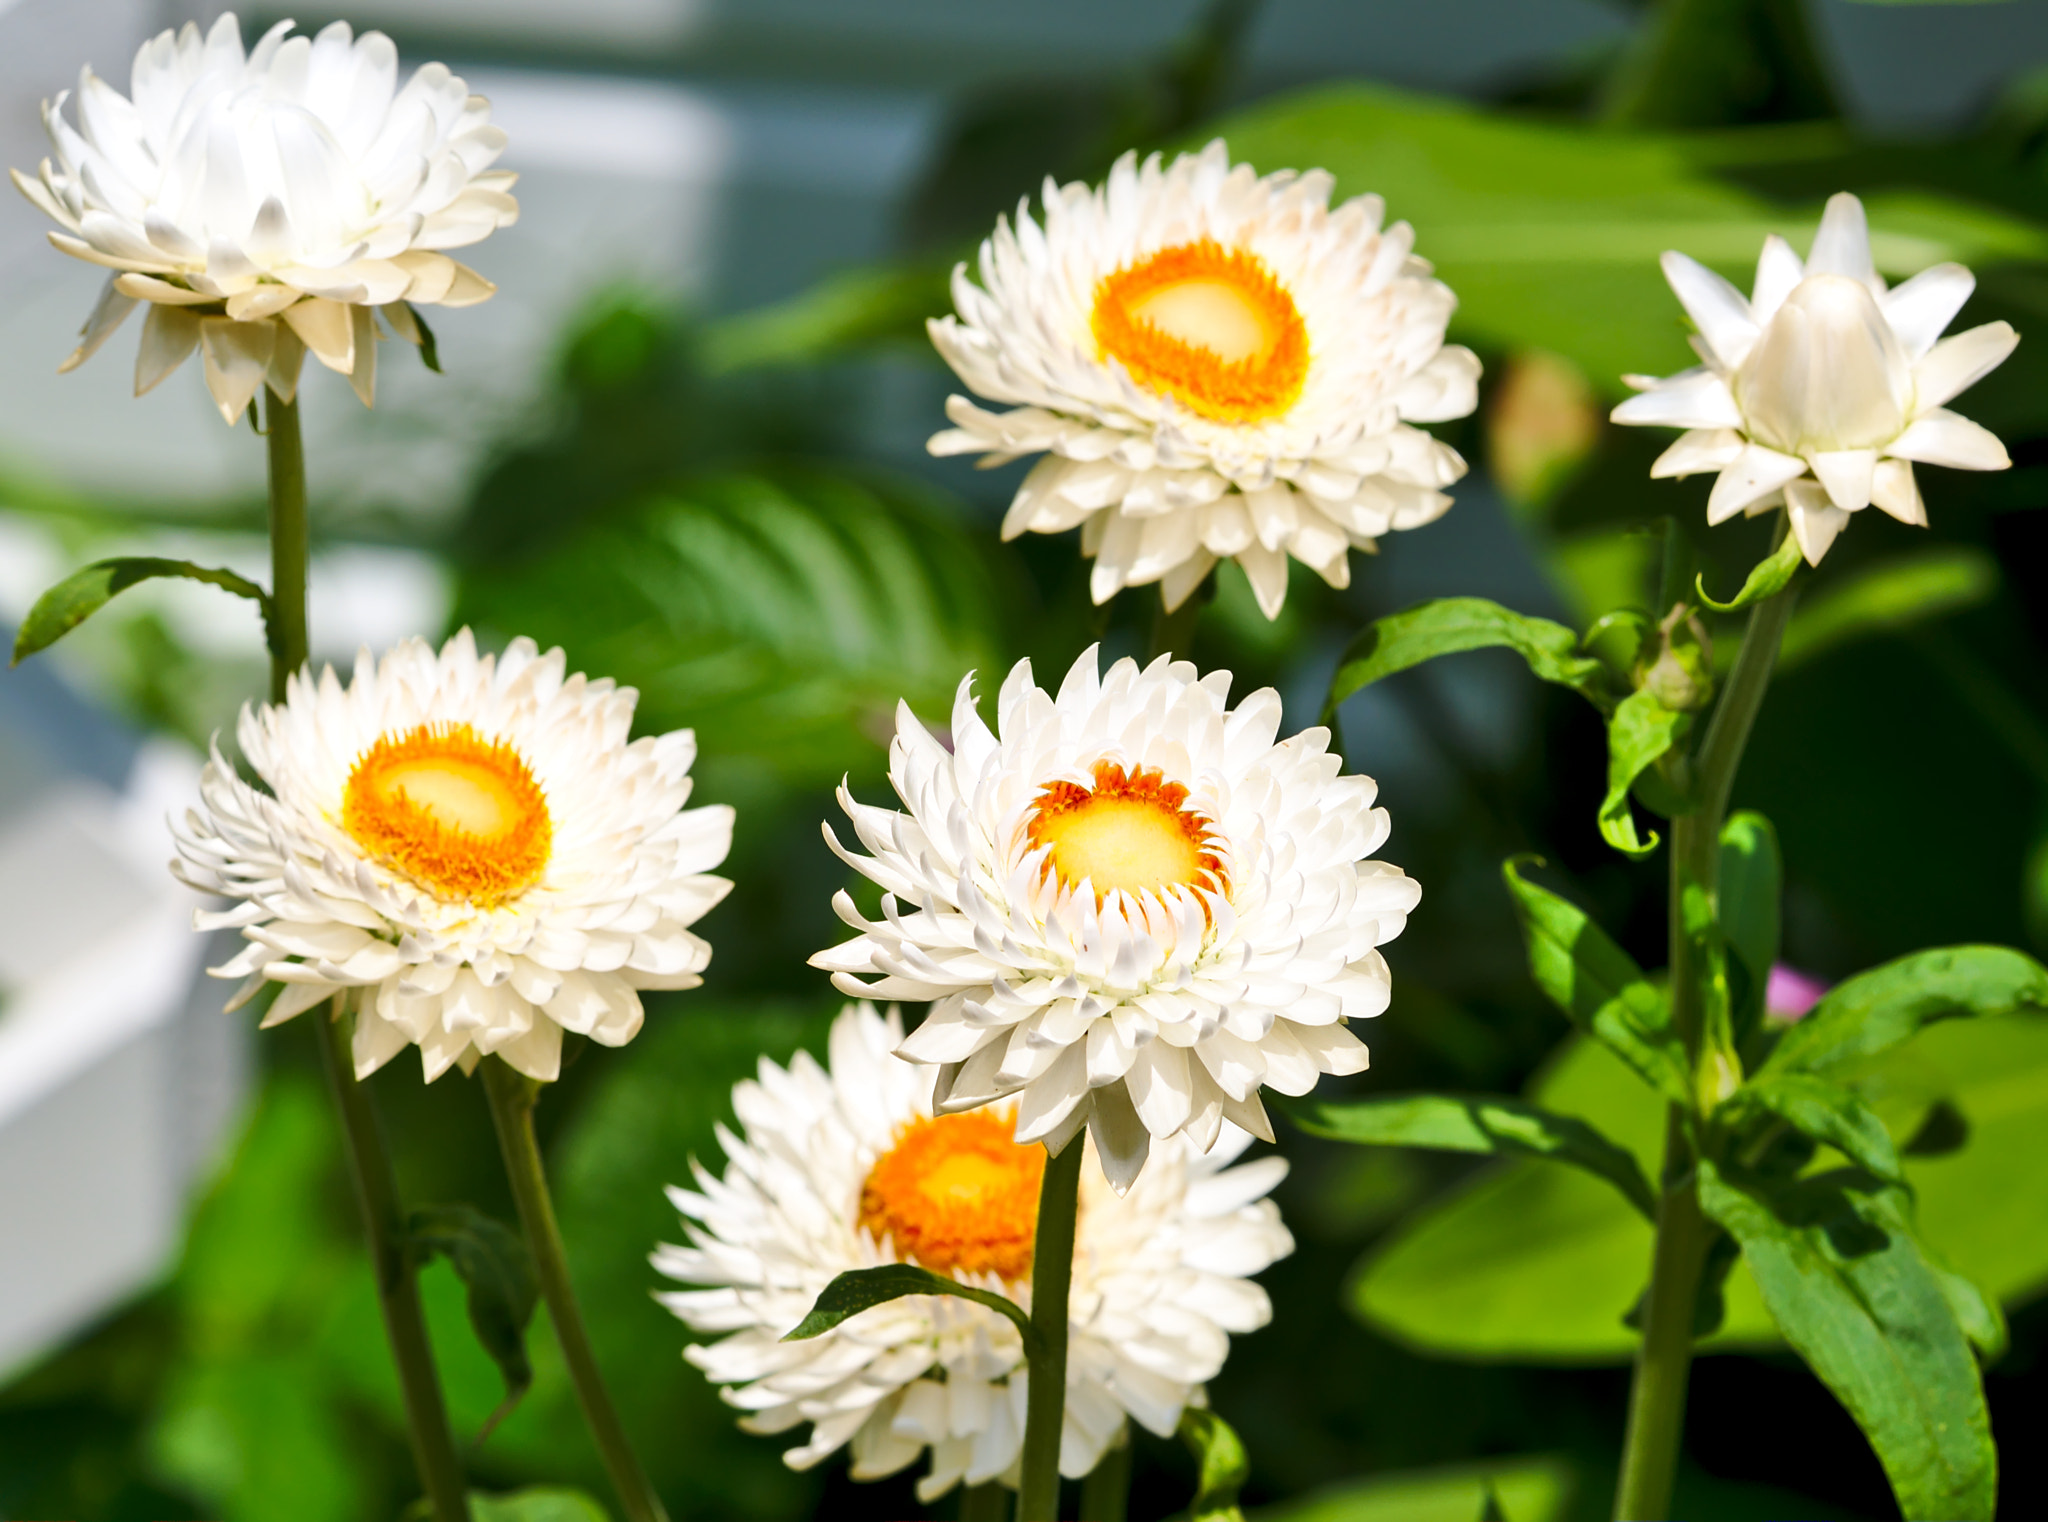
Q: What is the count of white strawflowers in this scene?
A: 6